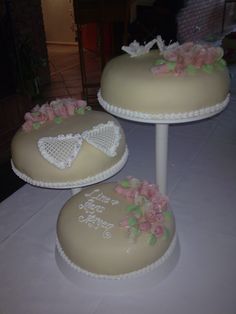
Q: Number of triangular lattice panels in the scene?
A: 2